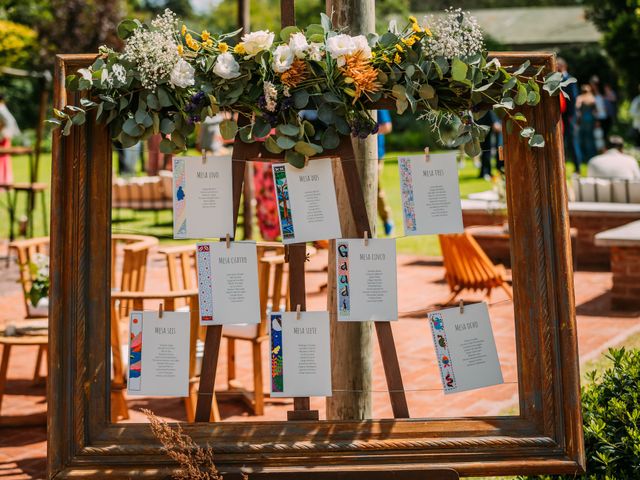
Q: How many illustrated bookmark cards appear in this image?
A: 8